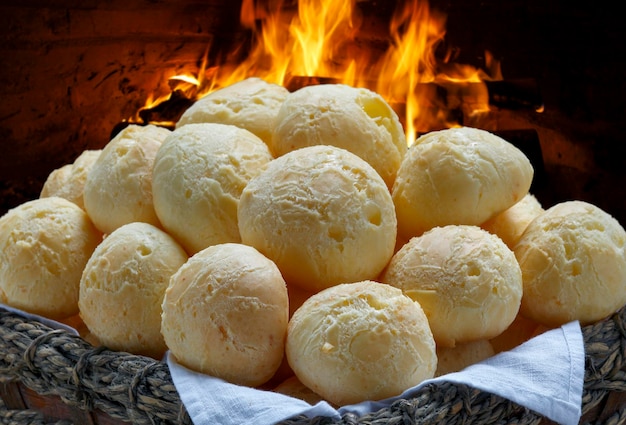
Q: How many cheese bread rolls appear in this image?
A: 14